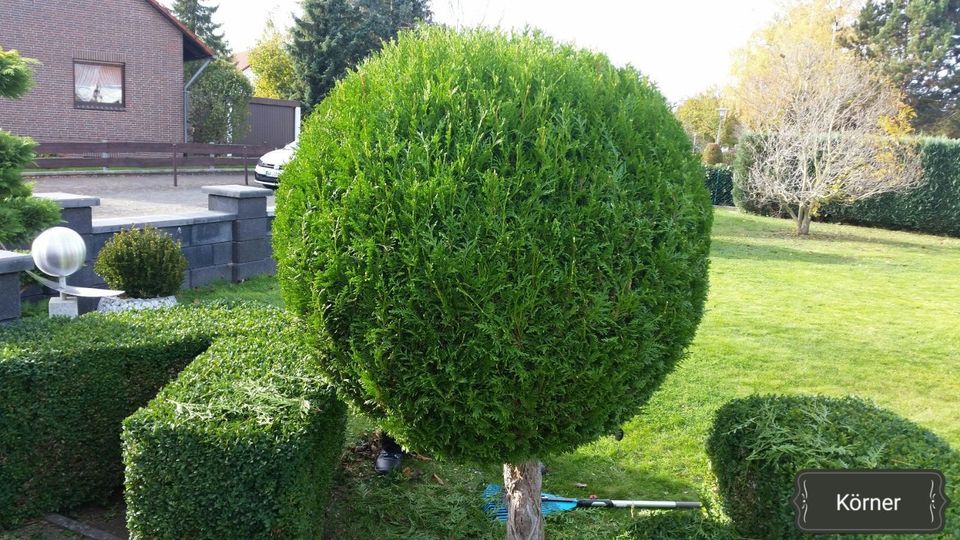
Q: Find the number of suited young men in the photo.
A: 0